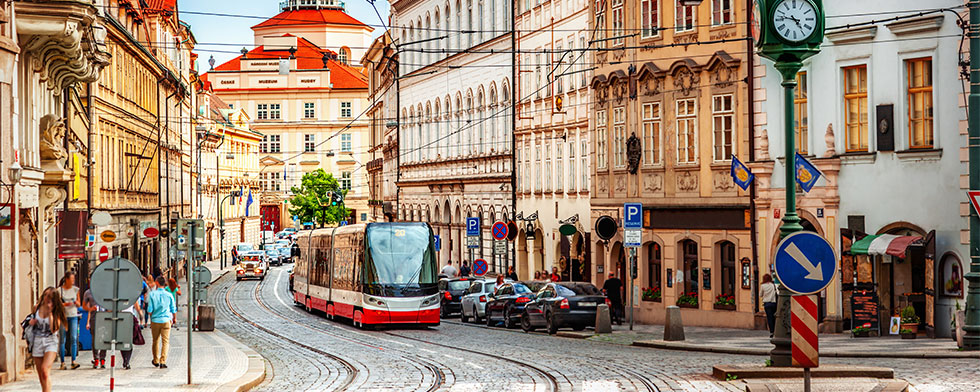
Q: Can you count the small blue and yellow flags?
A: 2